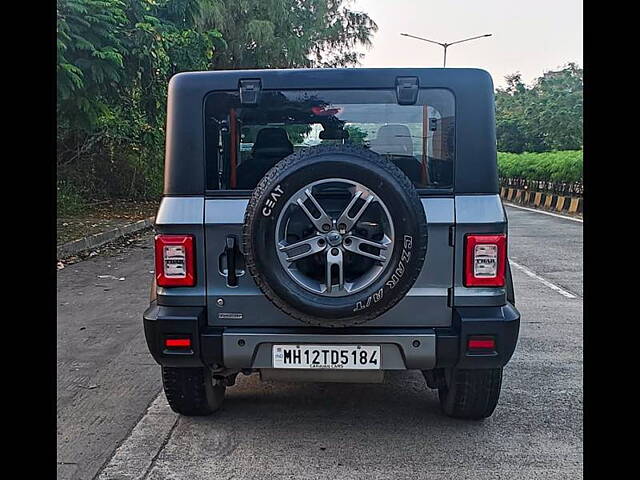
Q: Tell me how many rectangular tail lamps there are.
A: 2